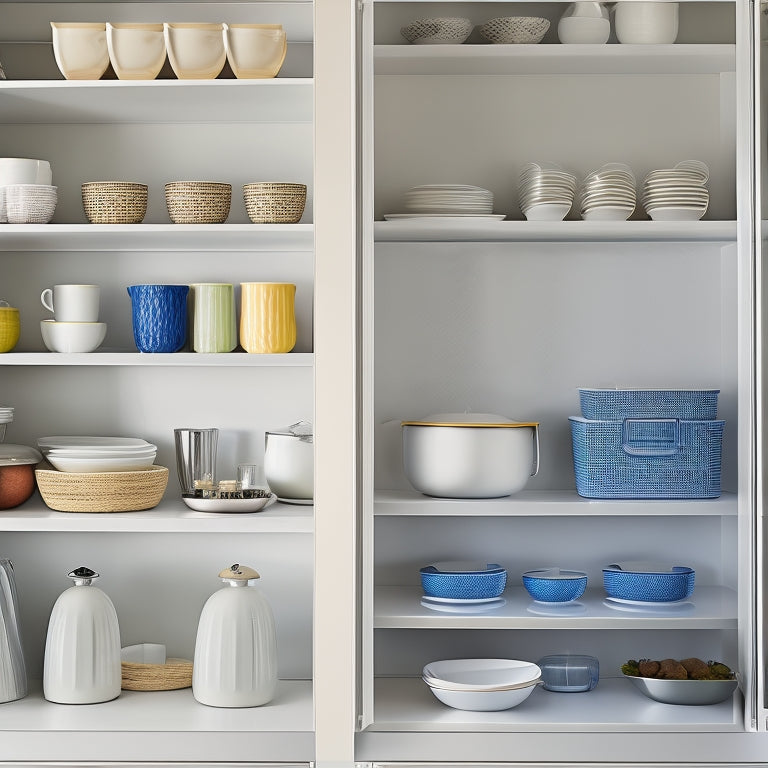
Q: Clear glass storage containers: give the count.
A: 1